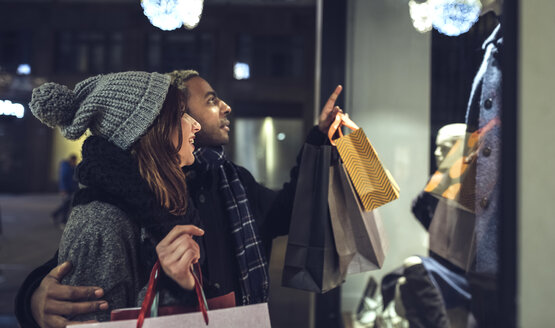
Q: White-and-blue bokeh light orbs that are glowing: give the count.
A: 2